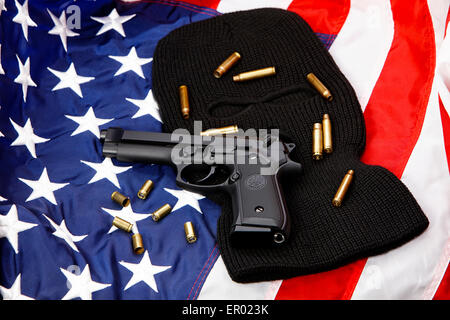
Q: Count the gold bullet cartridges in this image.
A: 14